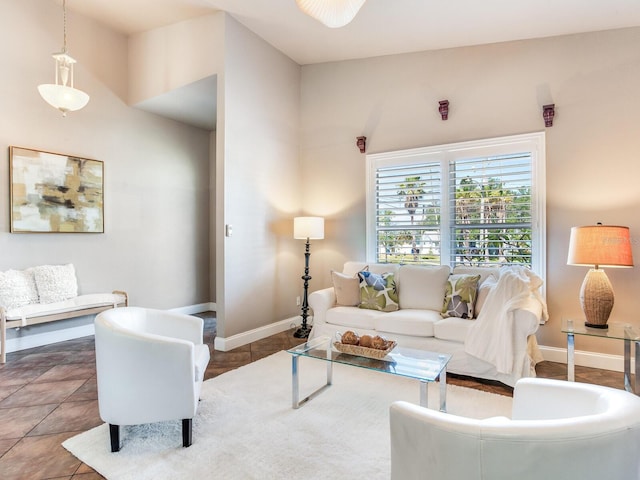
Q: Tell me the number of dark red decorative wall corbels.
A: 3